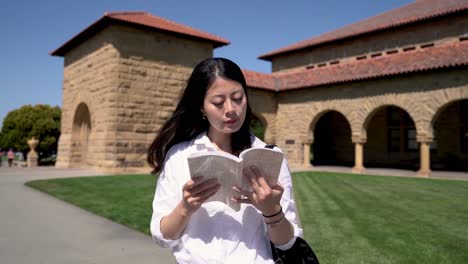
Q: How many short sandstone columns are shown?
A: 3